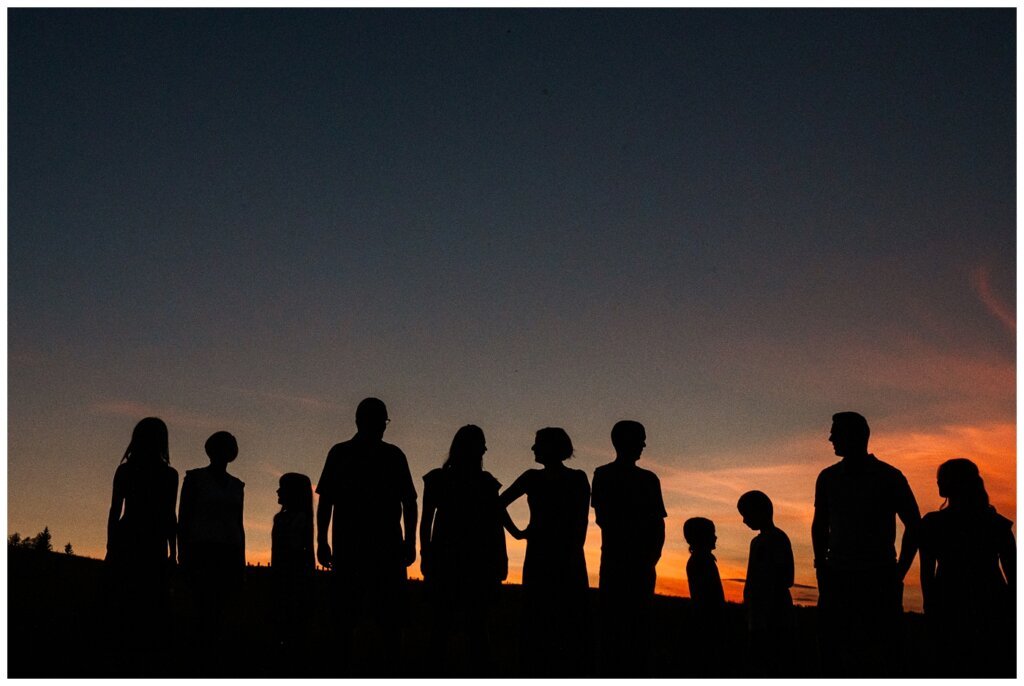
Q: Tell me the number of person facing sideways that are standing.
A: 9